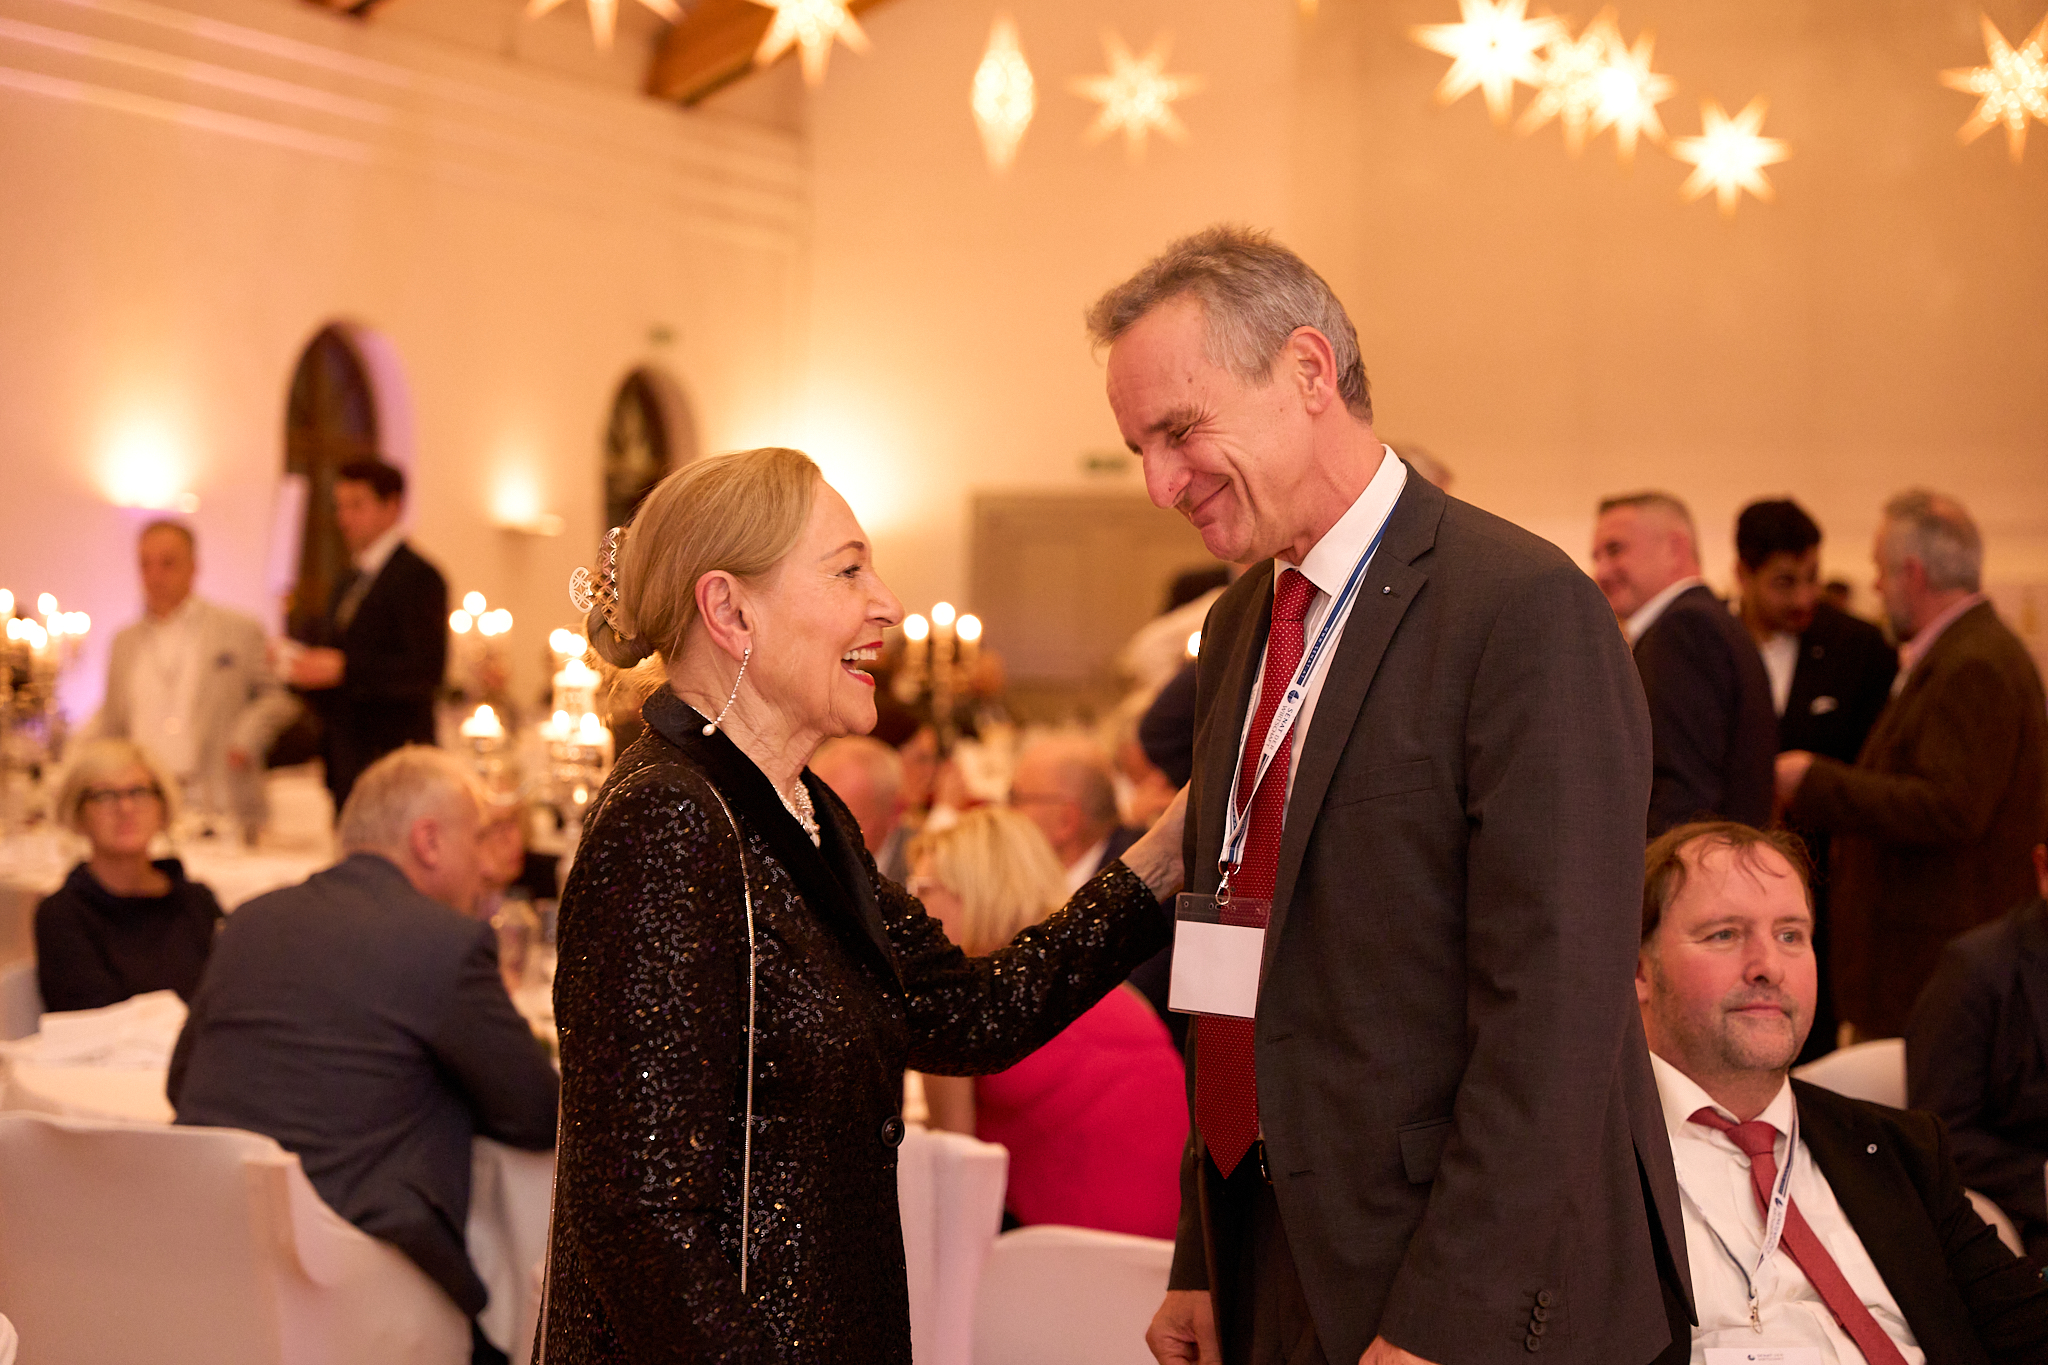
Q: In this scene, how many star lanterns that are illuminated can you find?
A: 9